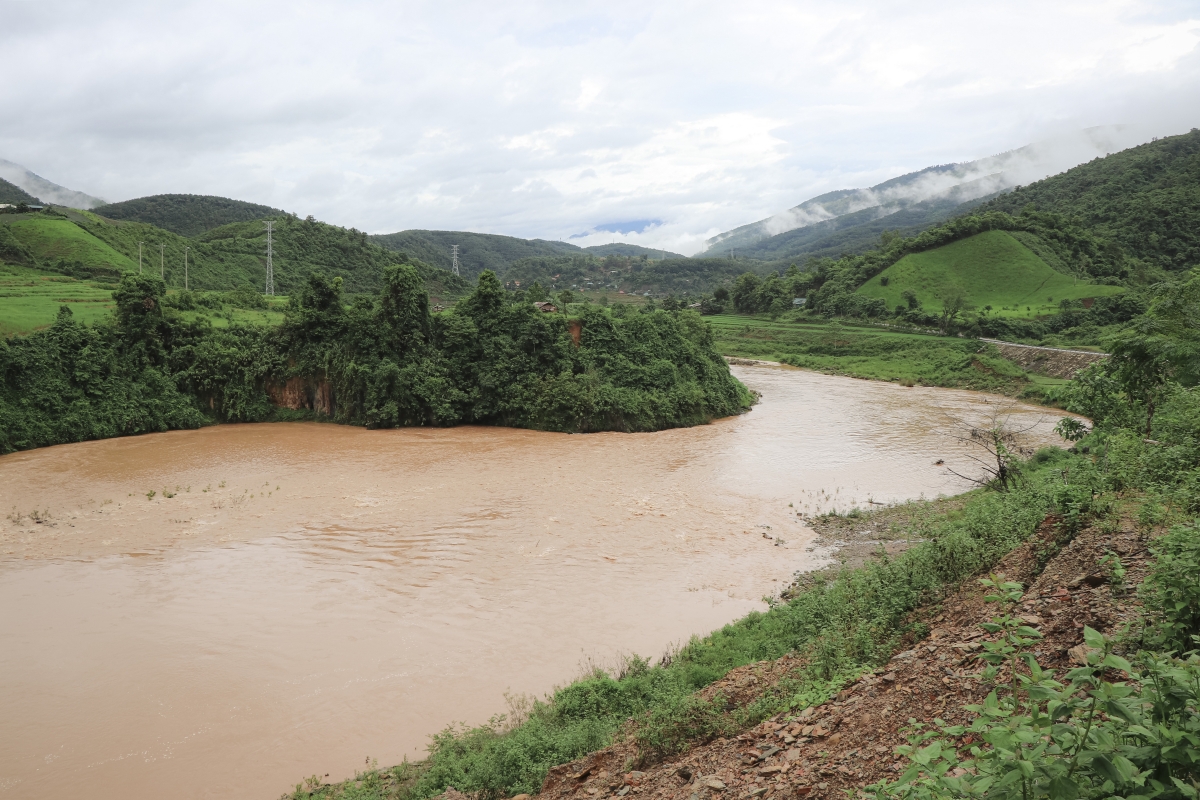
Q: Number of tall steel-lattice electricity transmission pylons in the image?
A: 2